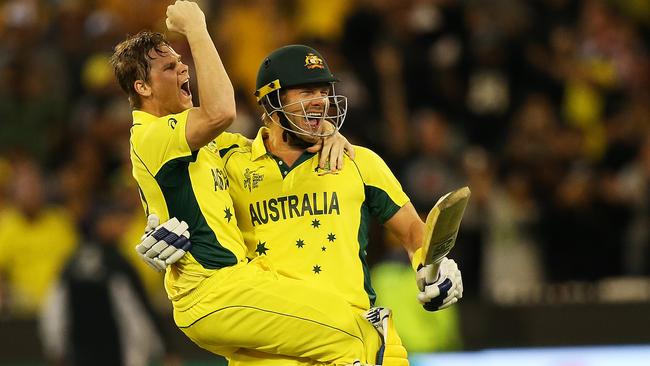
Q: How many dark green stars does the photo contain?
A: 7